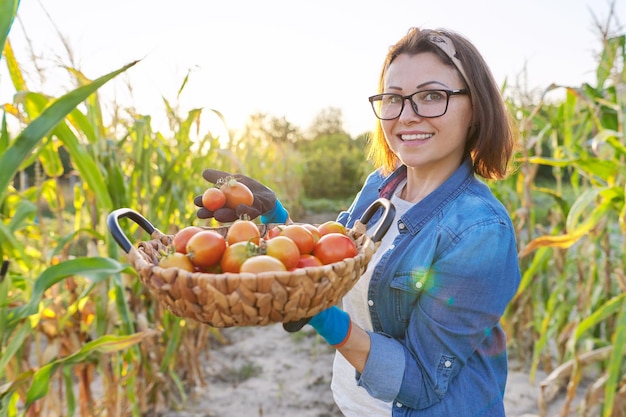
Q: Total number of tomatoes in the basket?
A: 13